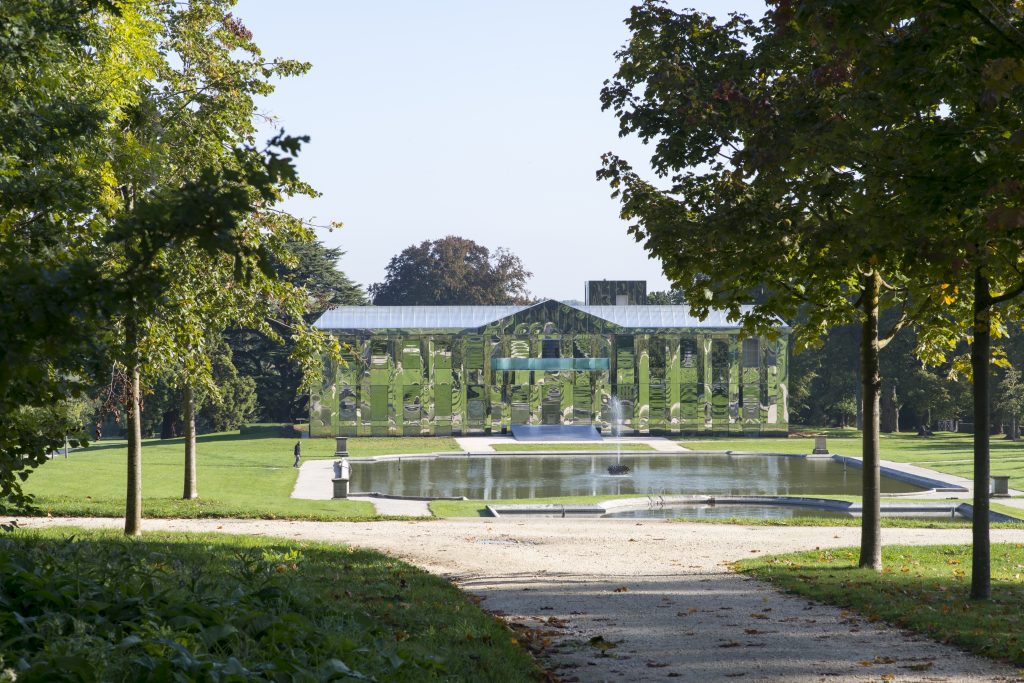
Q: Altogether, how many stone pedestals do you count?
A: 4